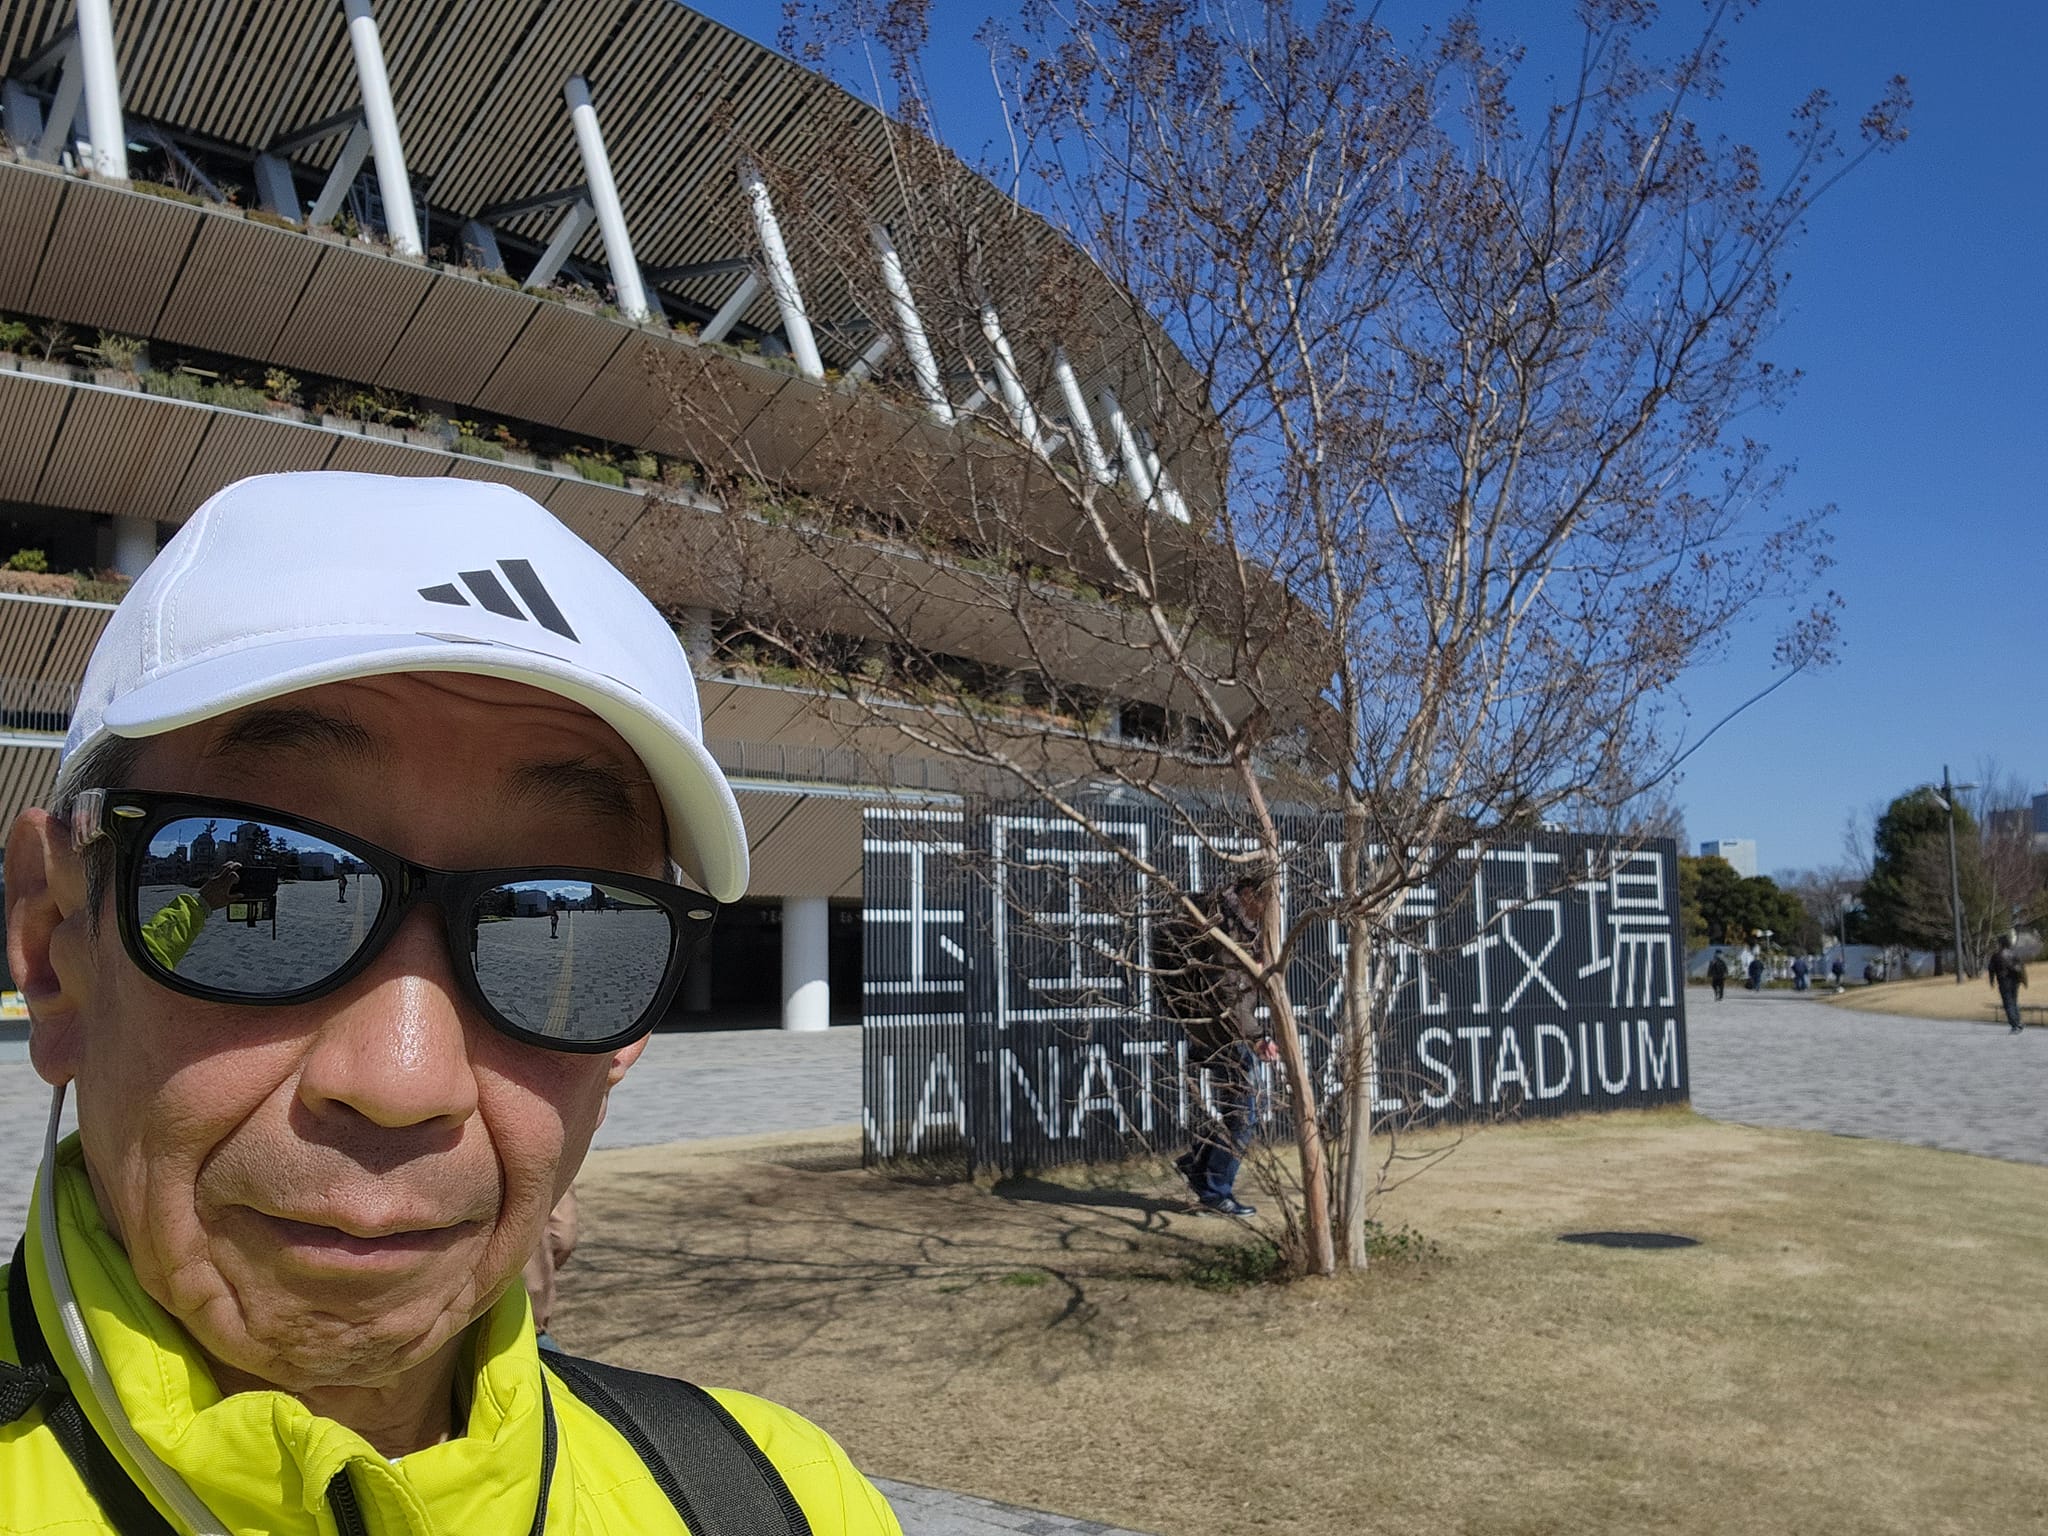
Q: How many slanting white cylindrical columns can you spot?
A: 9